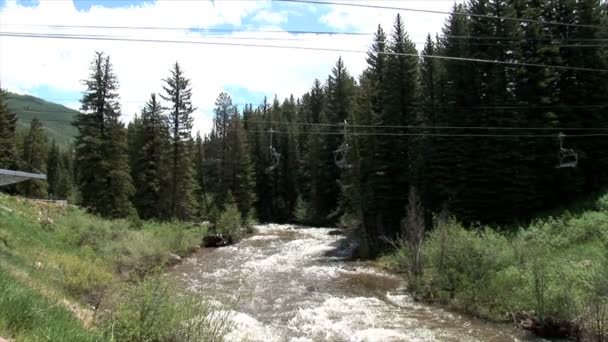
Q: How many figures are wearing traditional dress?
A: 0